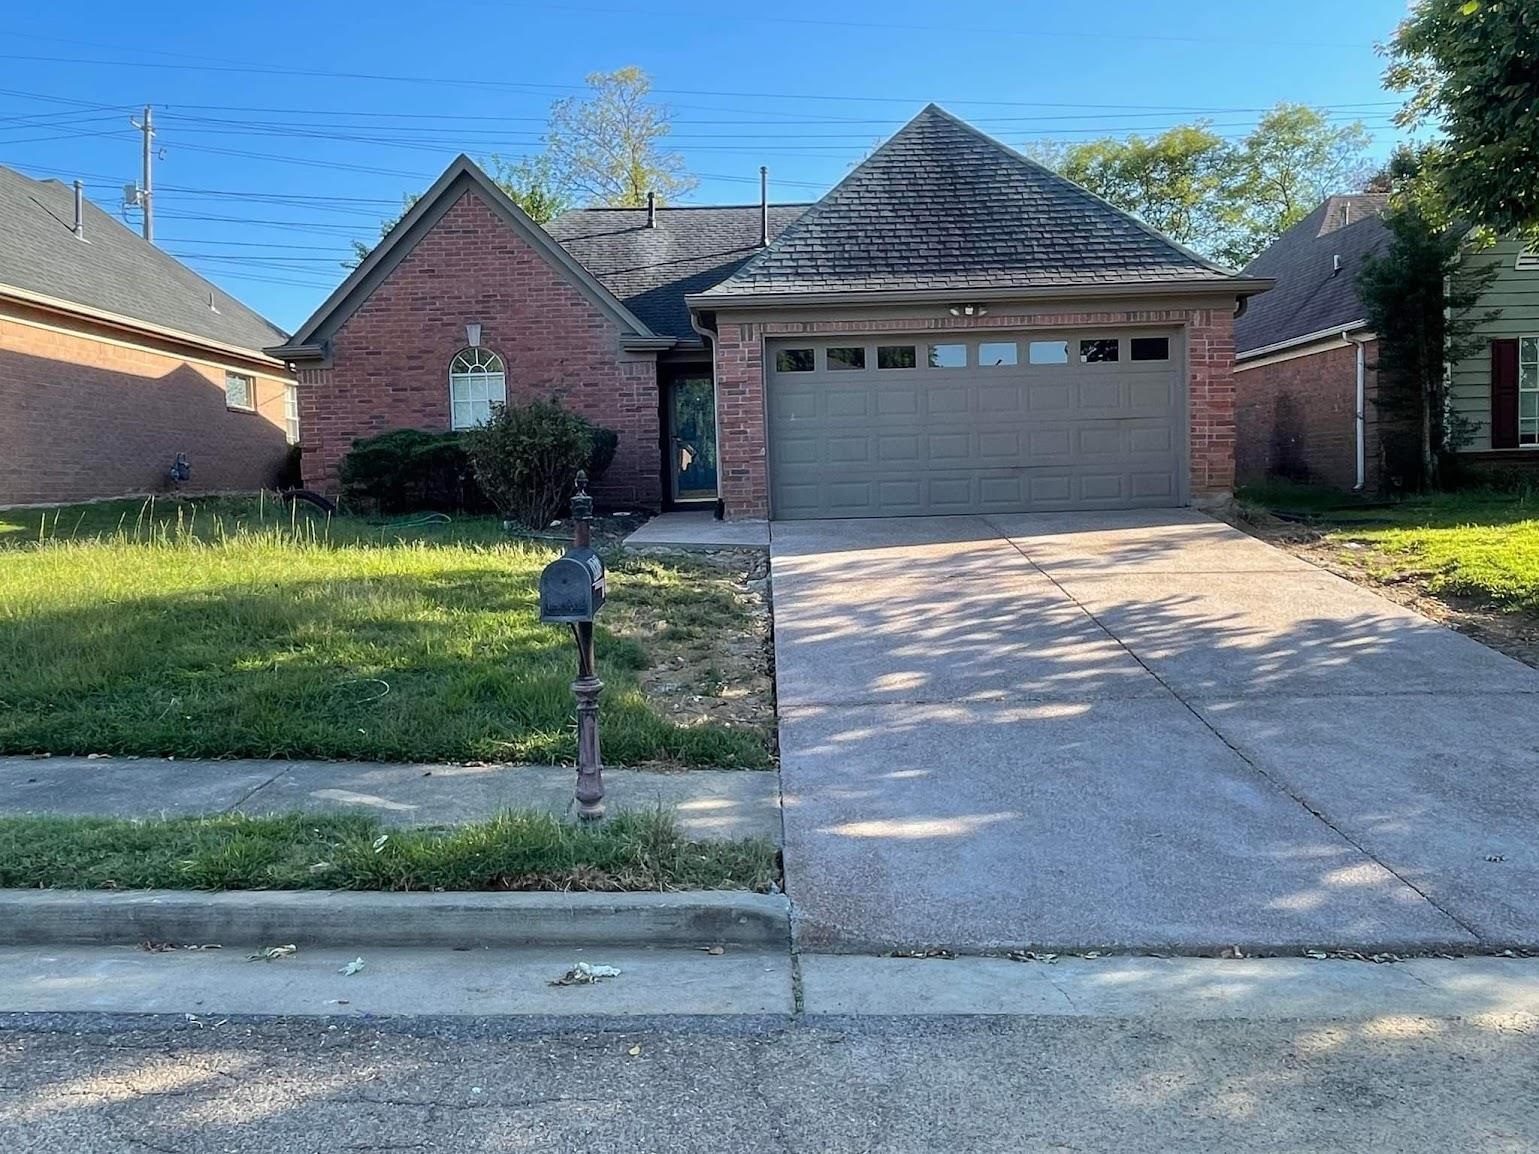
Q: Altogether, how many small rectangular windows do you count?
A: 8